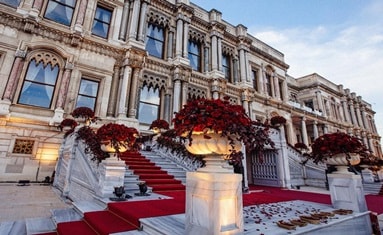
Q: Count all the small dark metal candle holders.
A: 2